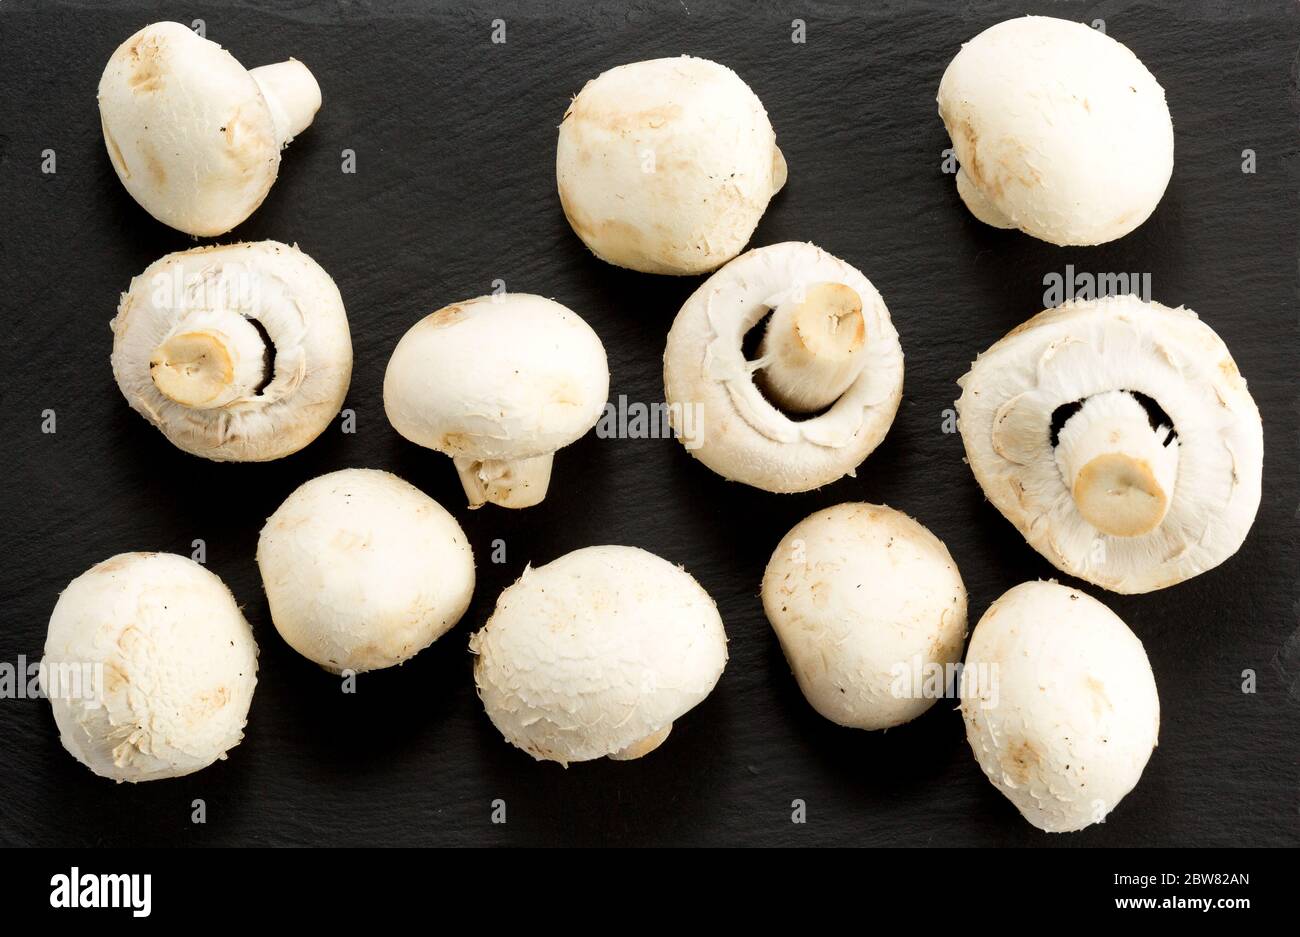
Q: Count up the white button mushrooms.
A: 12